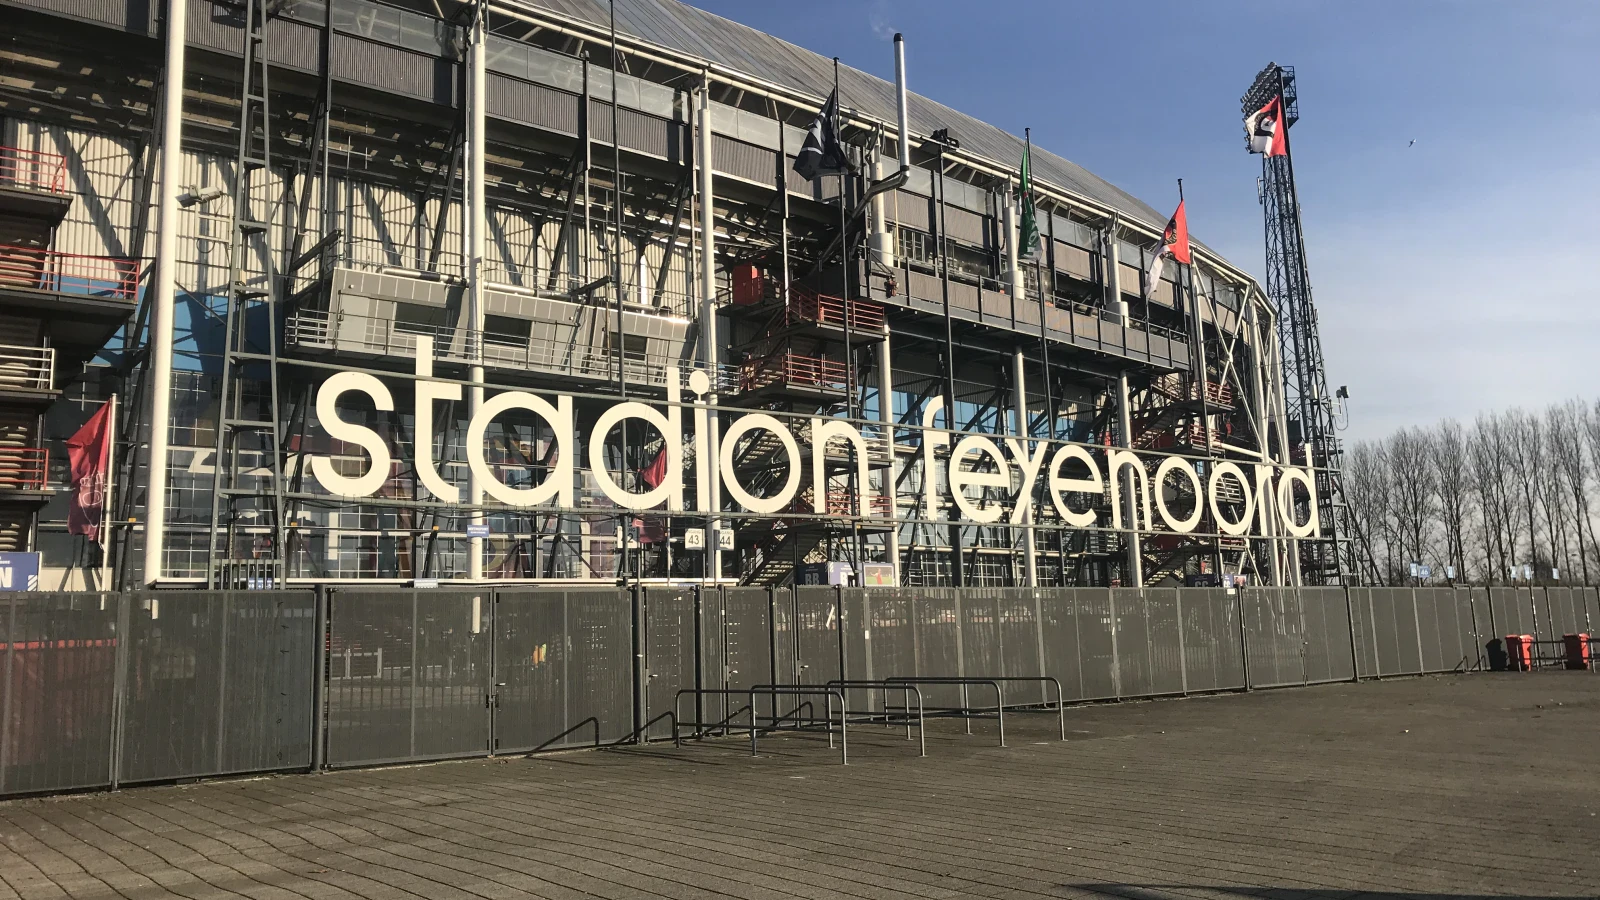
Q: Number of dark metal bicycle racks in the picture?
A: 4